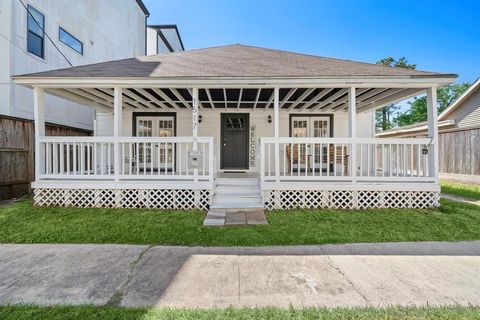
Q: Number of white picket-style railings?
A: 2